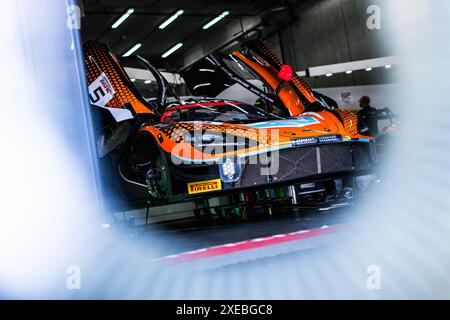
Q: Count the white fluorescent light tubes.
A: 5